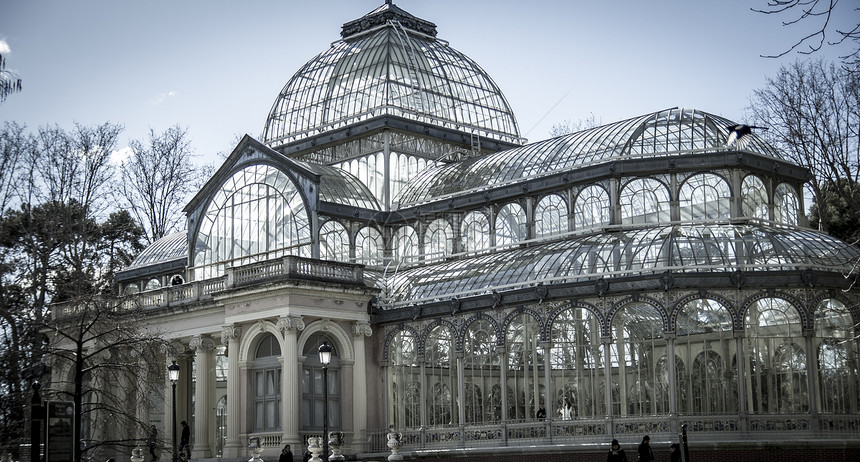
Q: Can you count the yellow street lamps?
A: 0